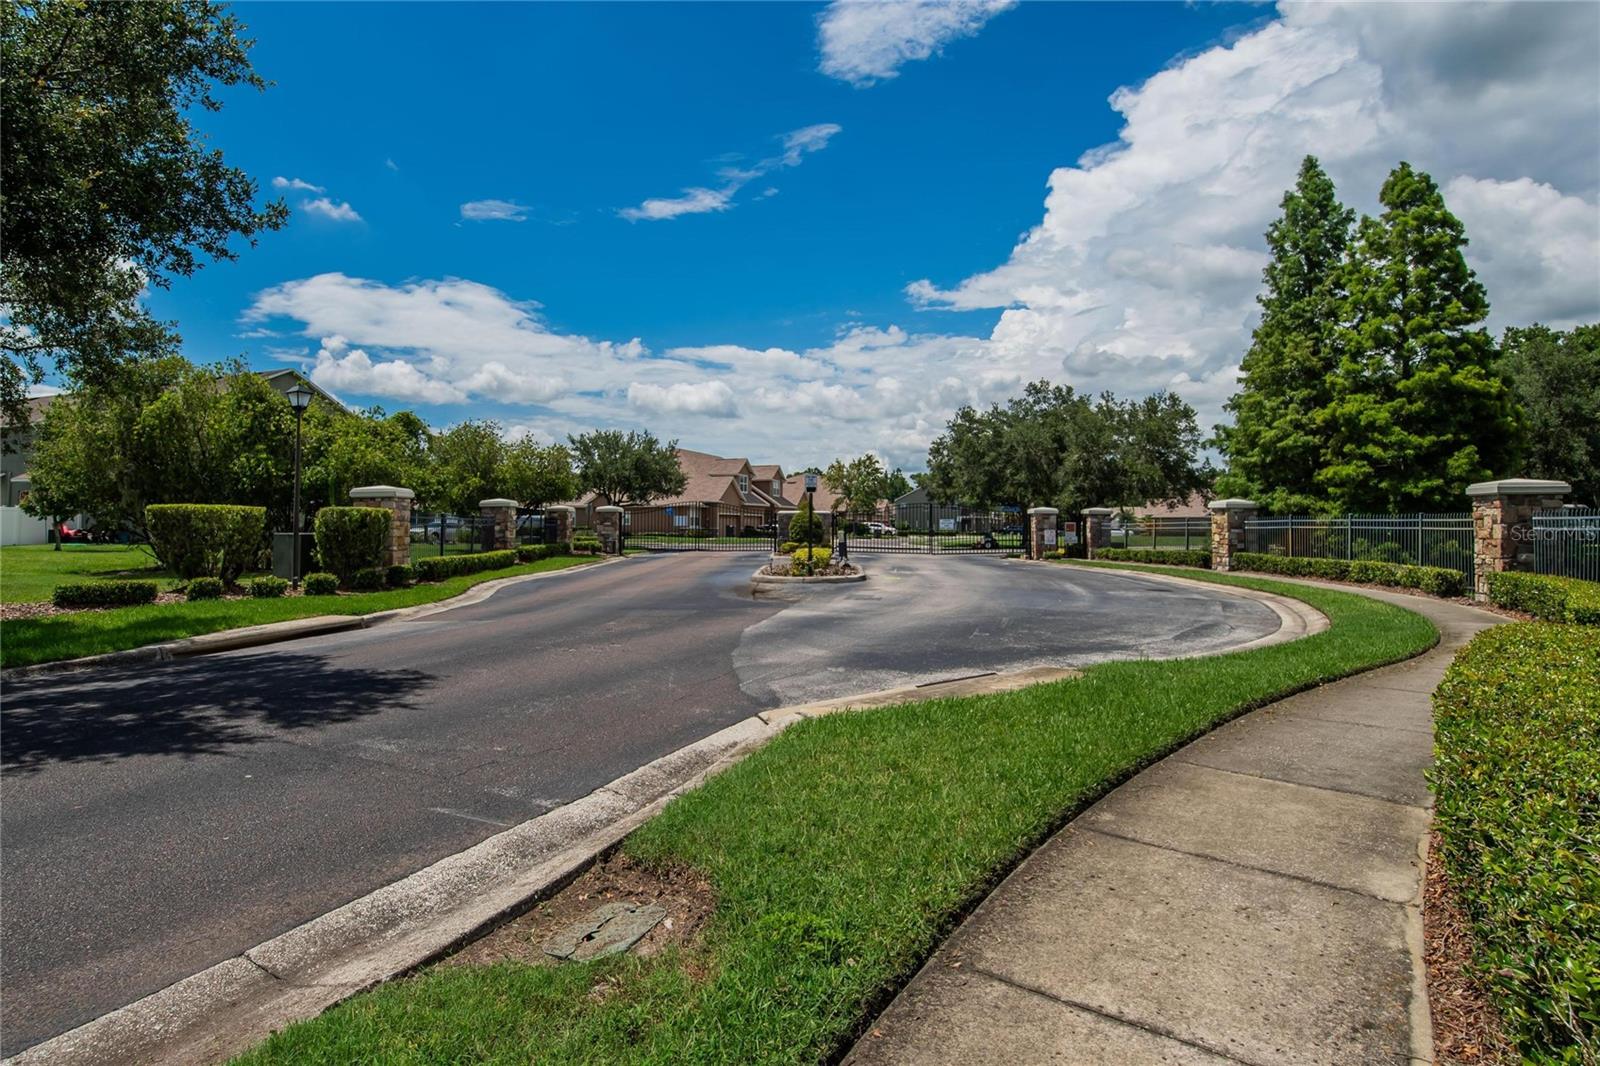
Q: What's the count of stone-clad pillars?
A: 8